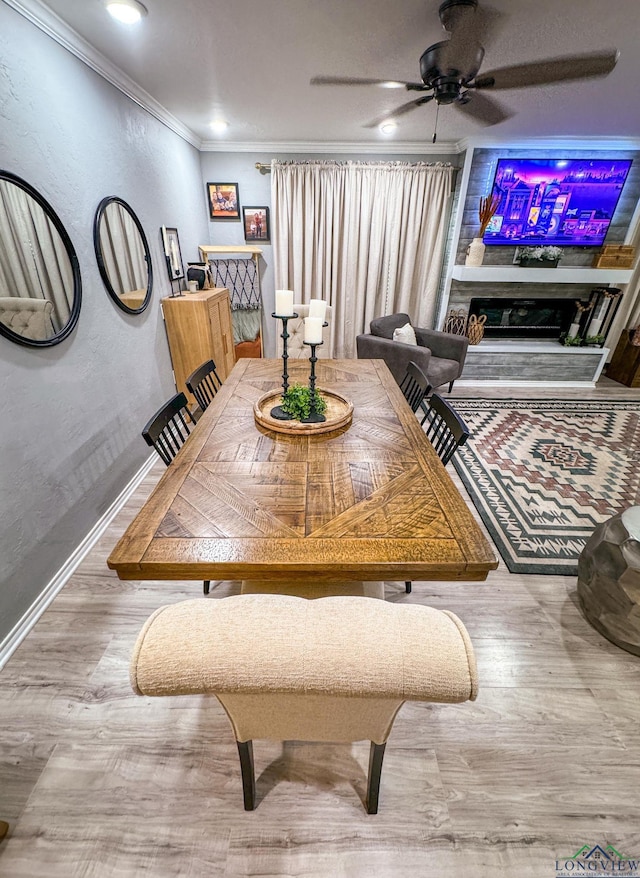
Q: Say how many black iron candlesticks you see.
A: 3